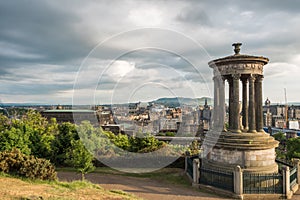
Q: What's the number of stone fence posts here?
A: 5